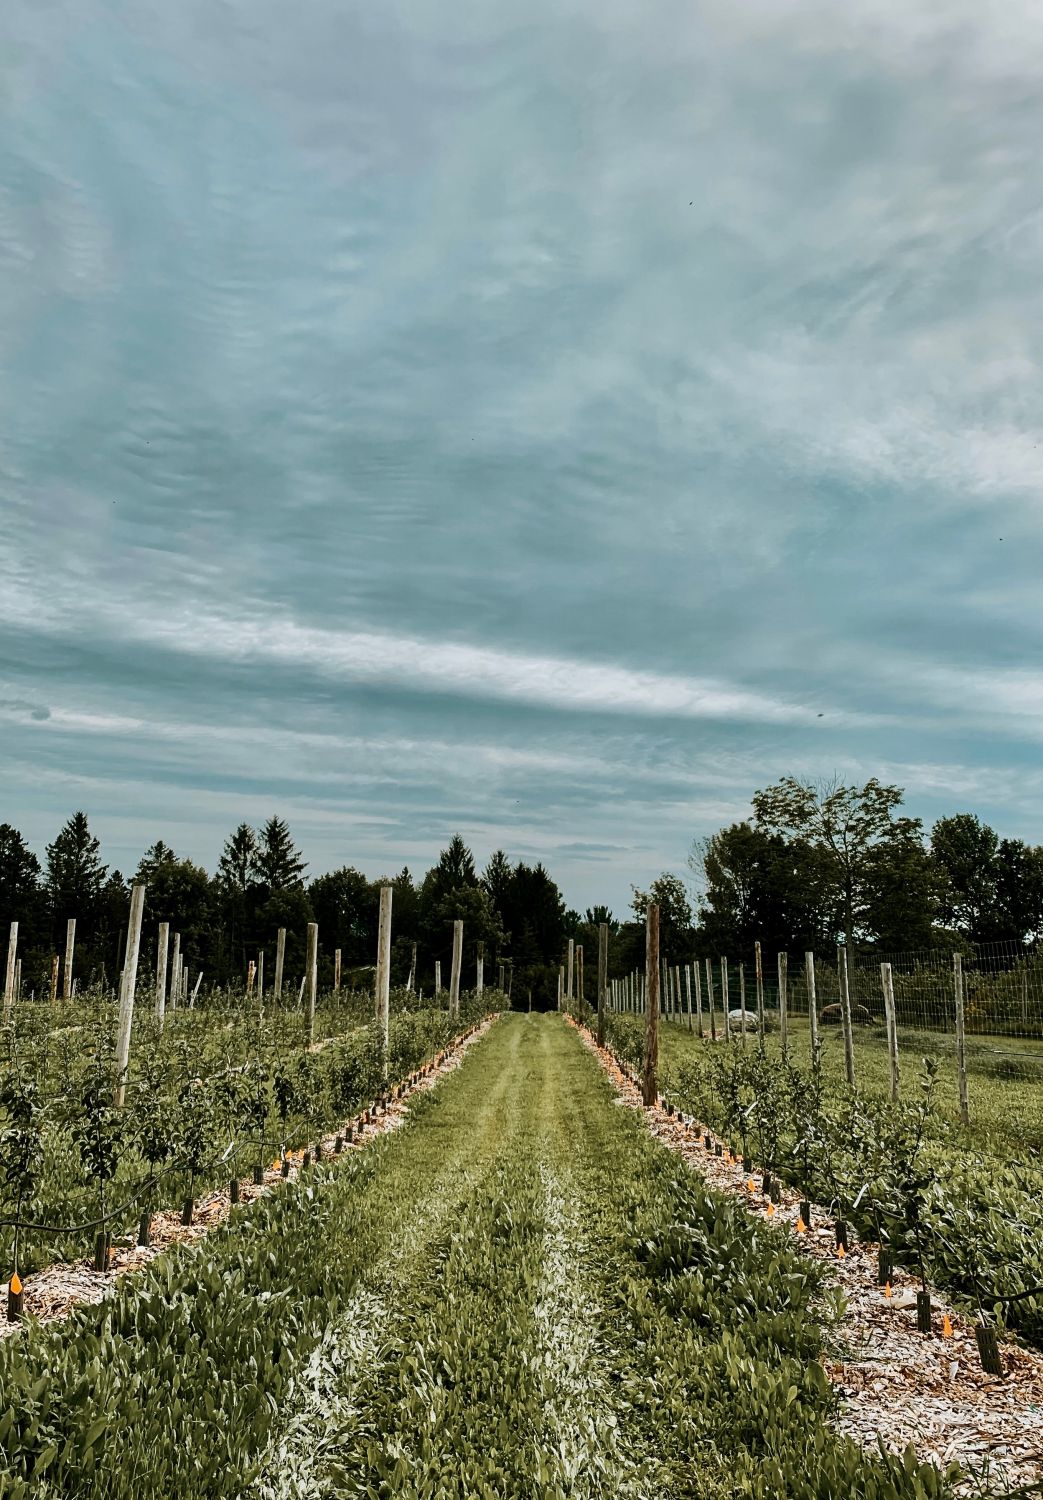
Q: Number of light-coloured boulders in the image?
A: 1